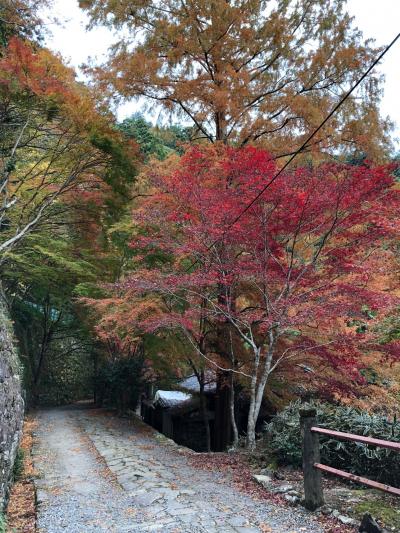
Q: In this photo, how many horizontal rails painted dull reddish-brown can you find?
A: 2